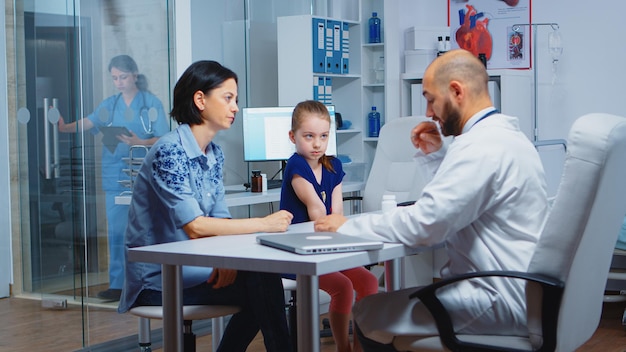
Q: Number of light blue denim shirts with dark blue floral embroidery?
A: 1